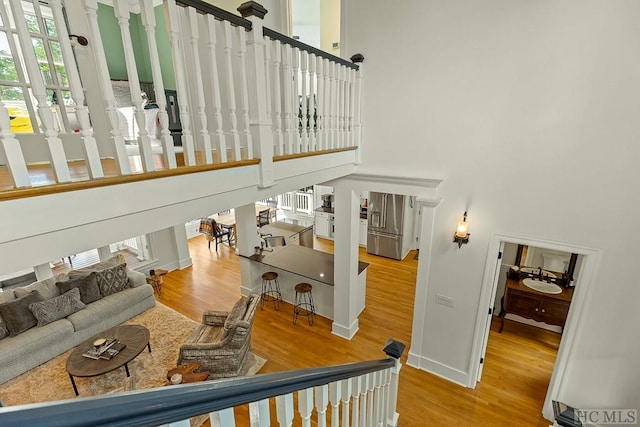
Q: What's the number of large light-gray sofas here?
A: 1